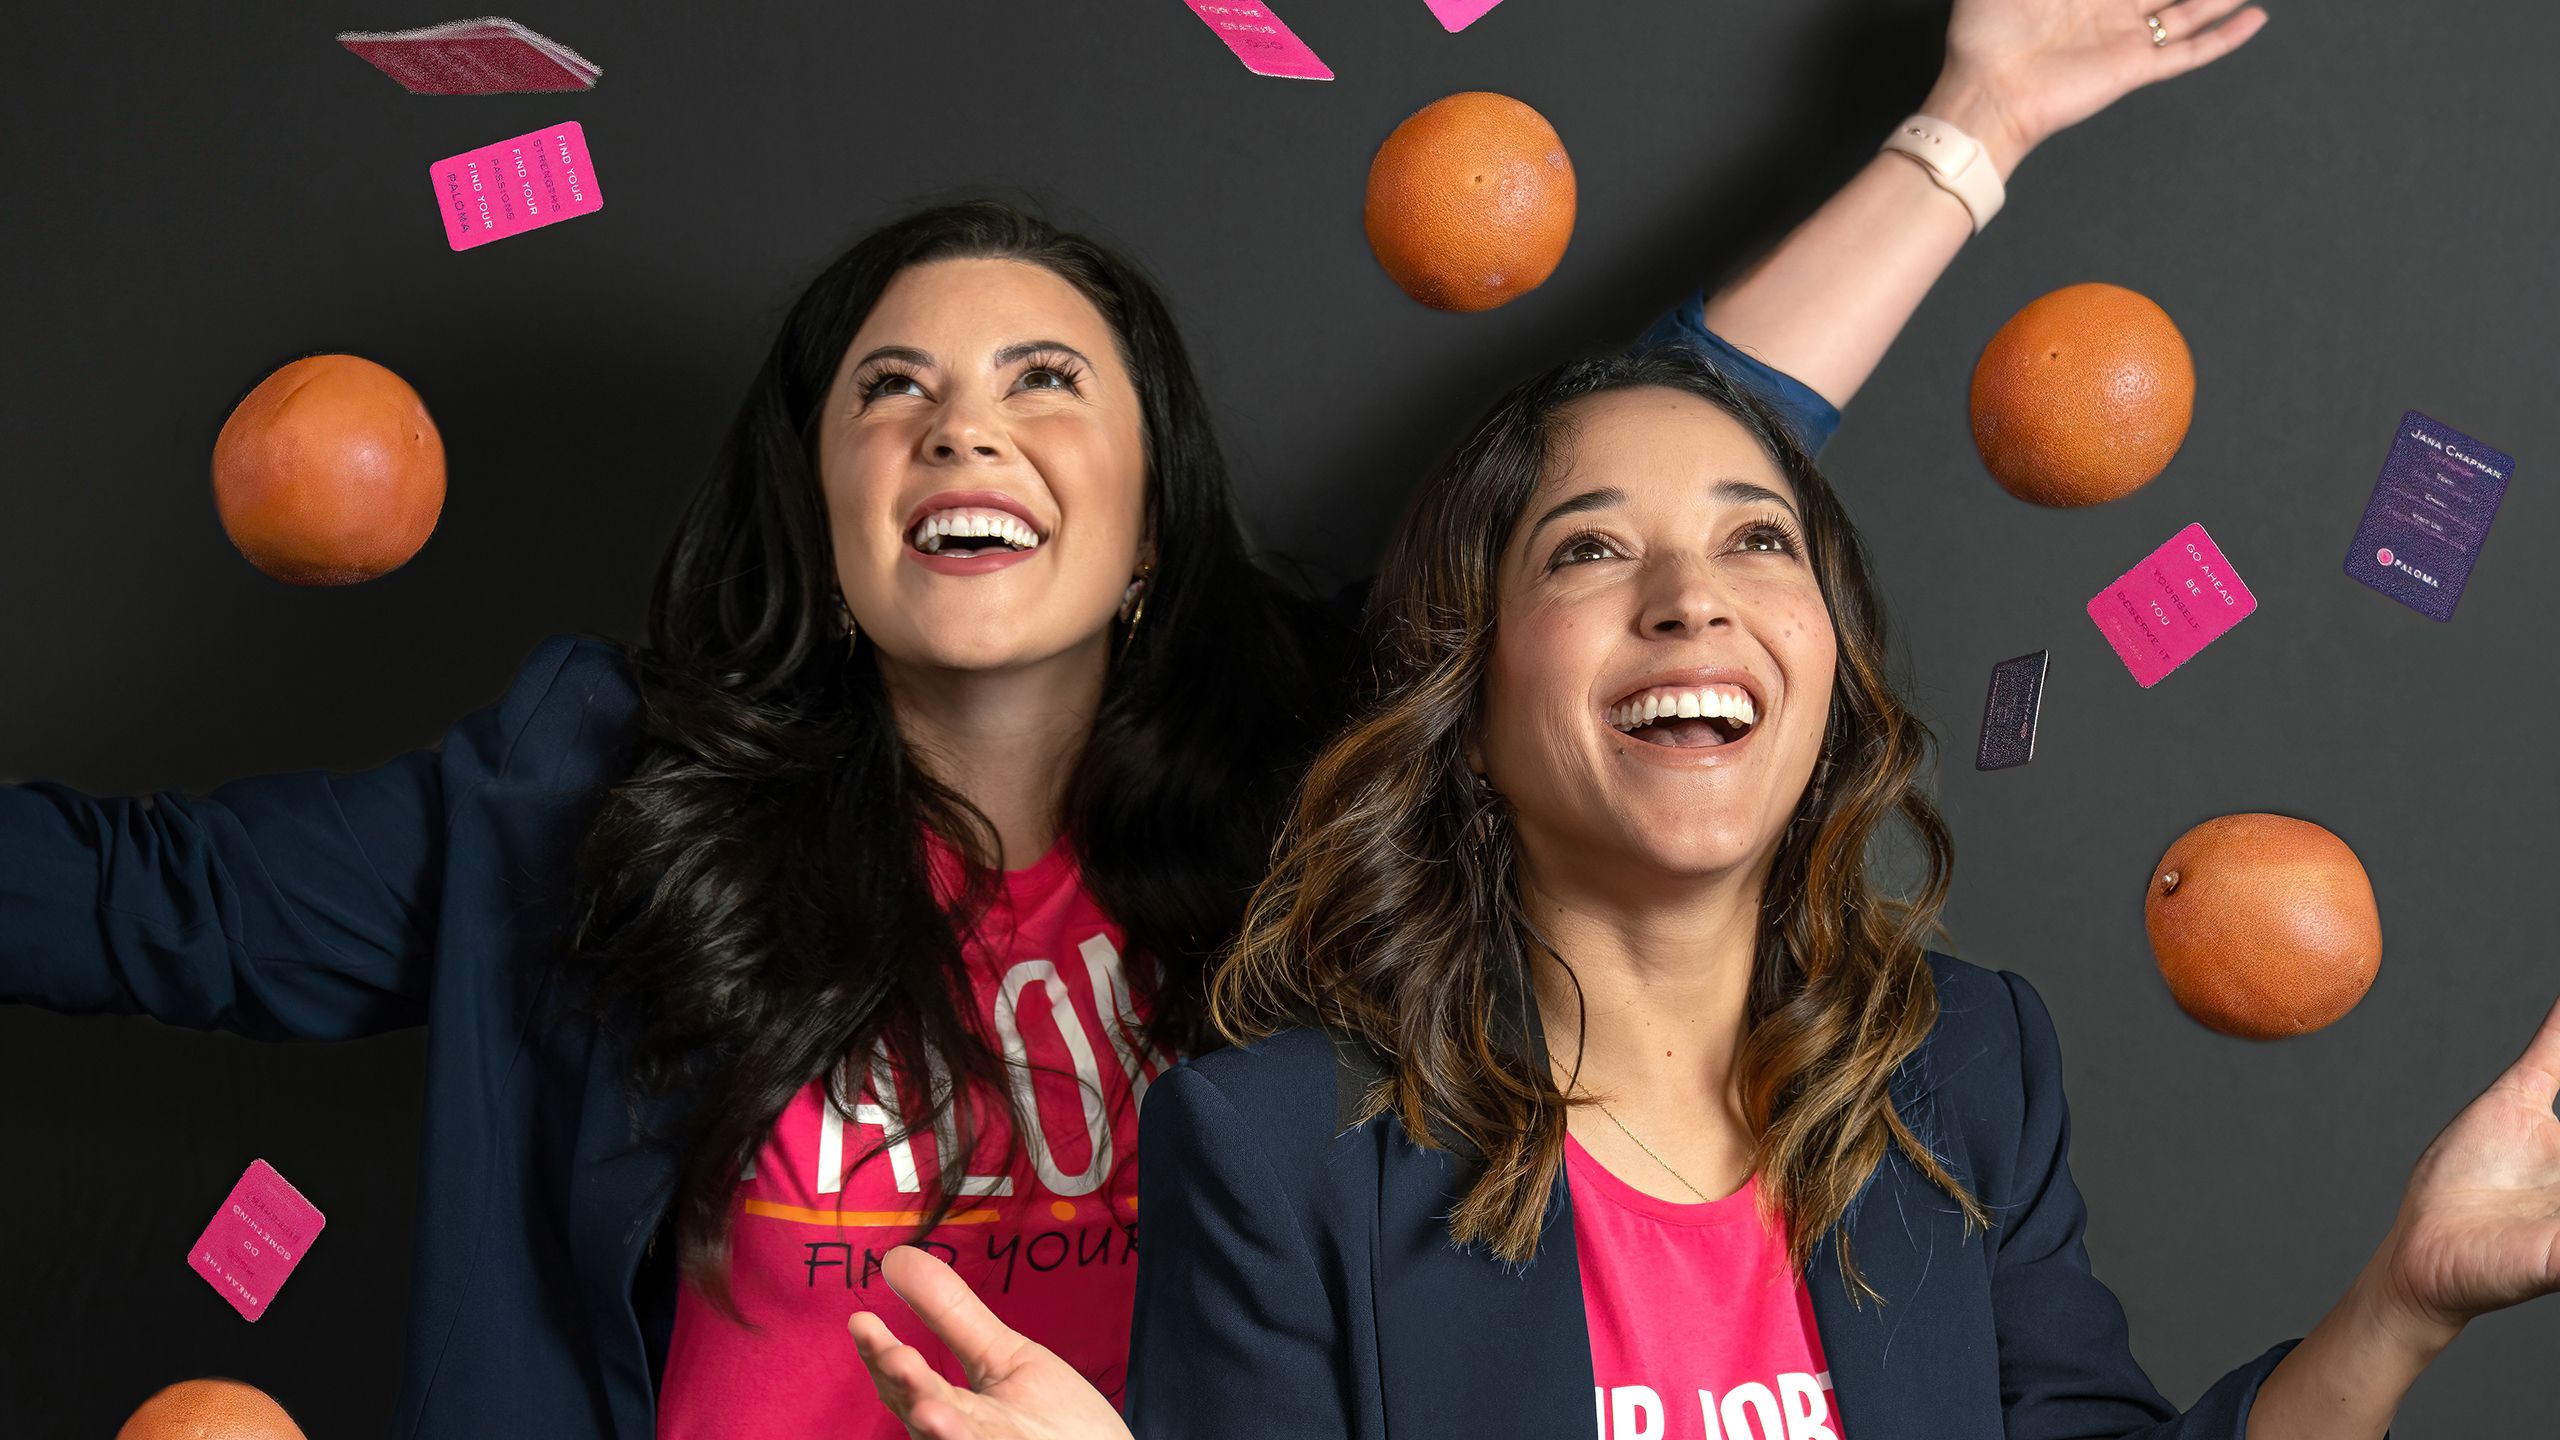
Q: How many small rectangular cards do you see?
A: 8